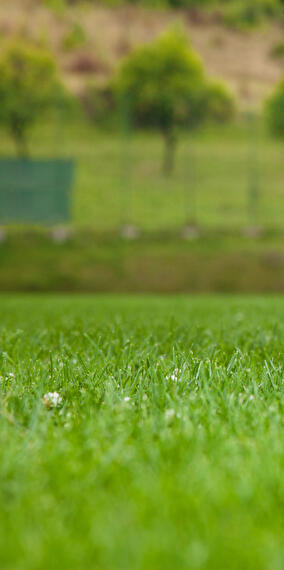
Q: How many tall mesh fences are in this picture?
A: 1